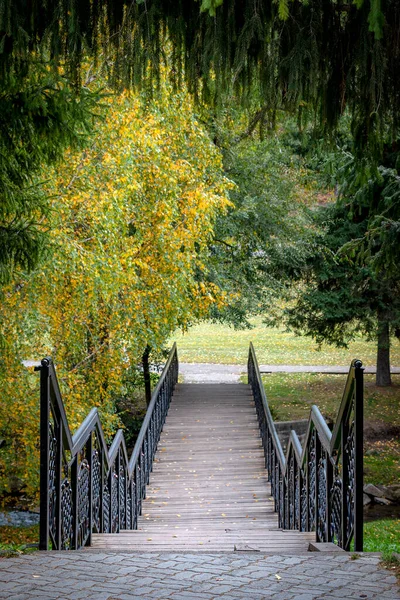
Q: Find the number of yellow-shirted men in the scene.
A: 0